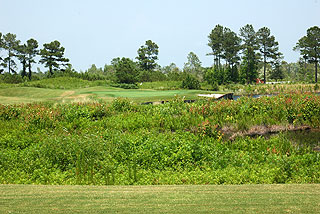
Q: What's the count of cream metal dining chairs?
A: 0